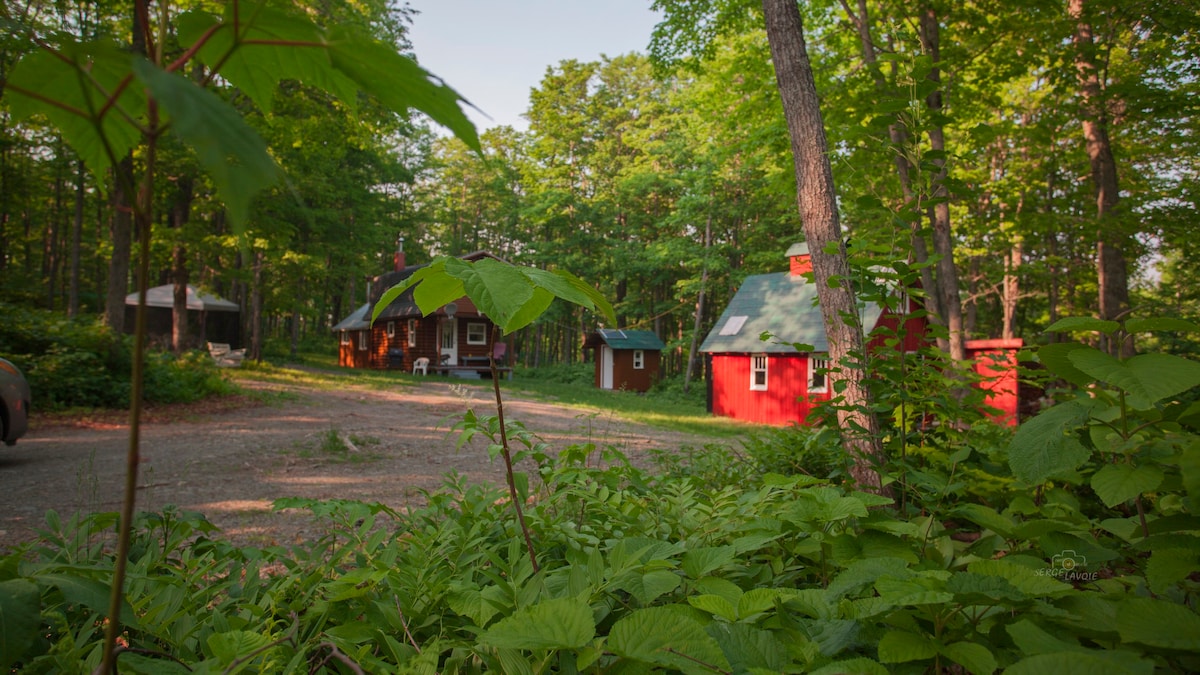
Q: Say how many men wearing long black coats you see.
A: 0